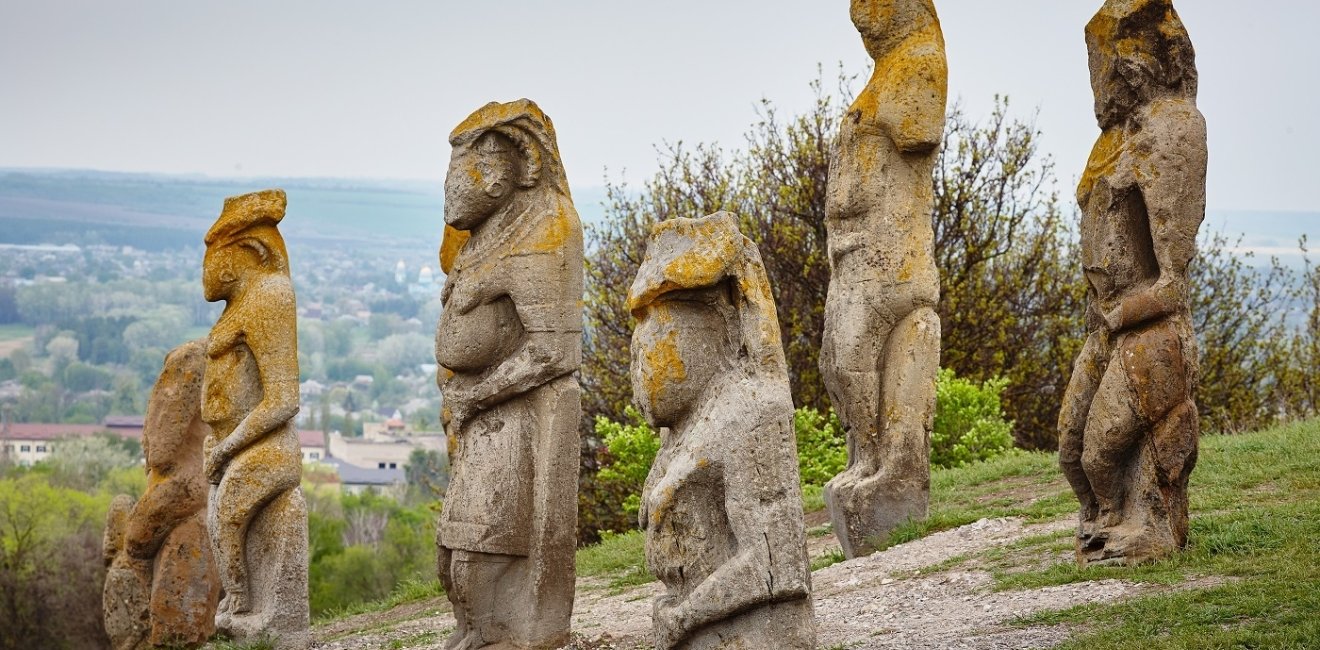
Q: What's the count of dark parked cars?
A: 0